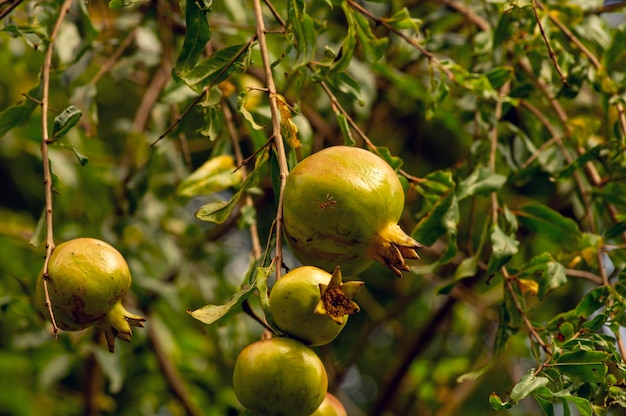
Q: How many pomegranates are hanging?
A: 5